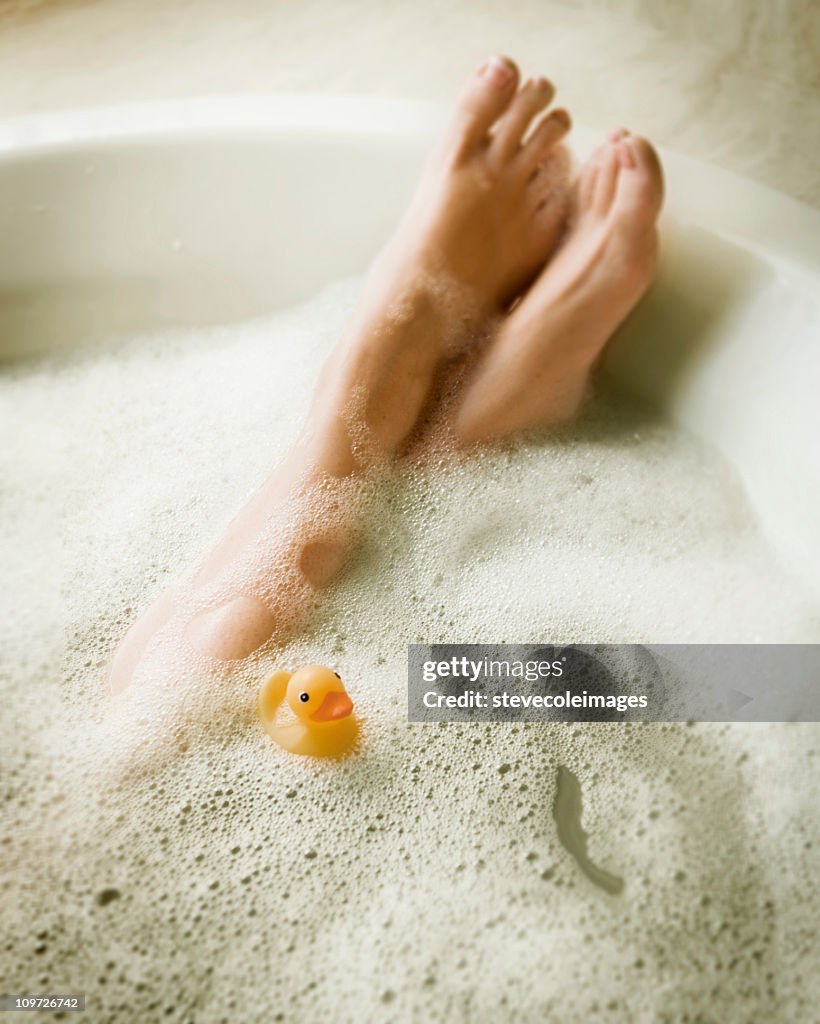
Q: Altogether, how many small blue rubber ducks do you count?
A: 0